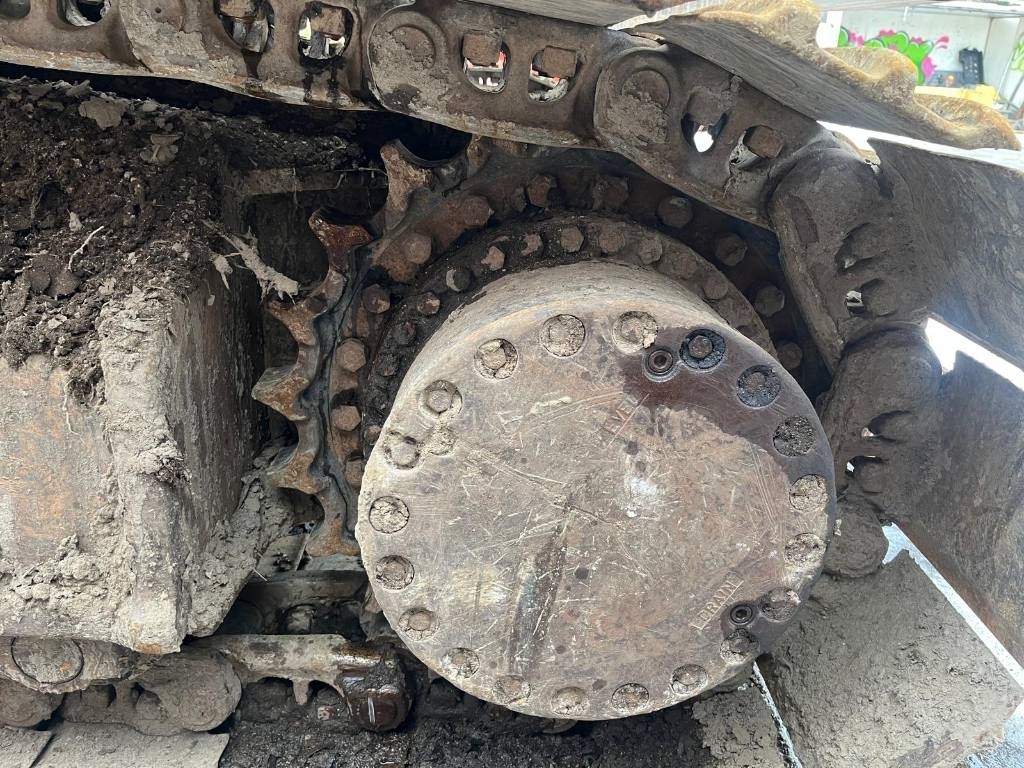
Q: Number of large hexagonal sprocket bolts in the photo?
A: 12